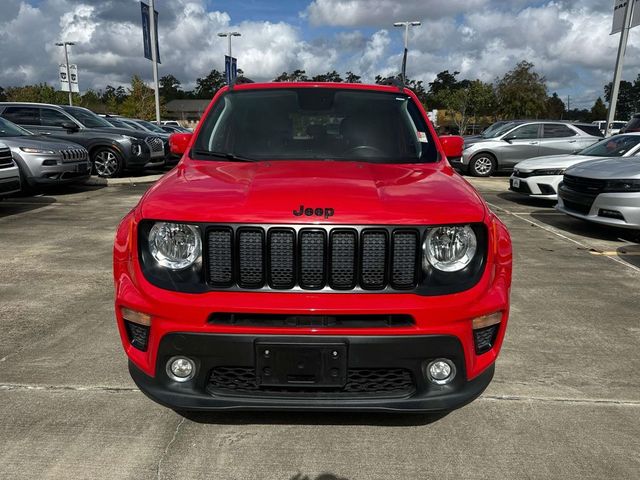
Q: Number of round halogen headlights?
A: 2